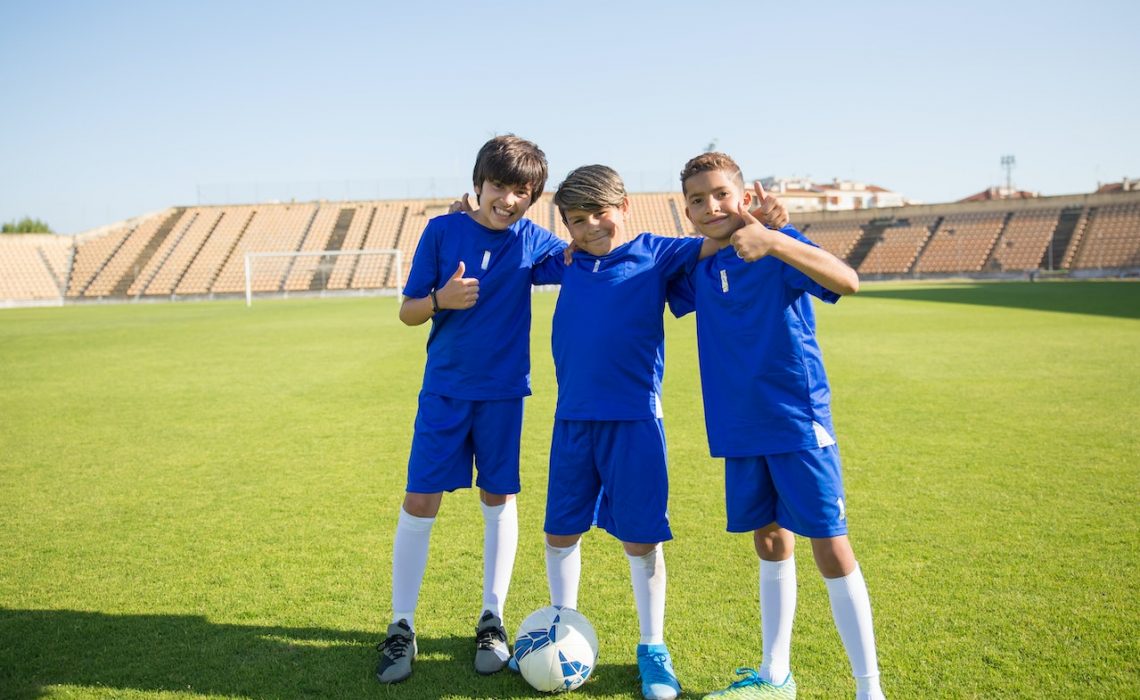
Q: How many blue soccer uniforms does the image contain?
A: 3